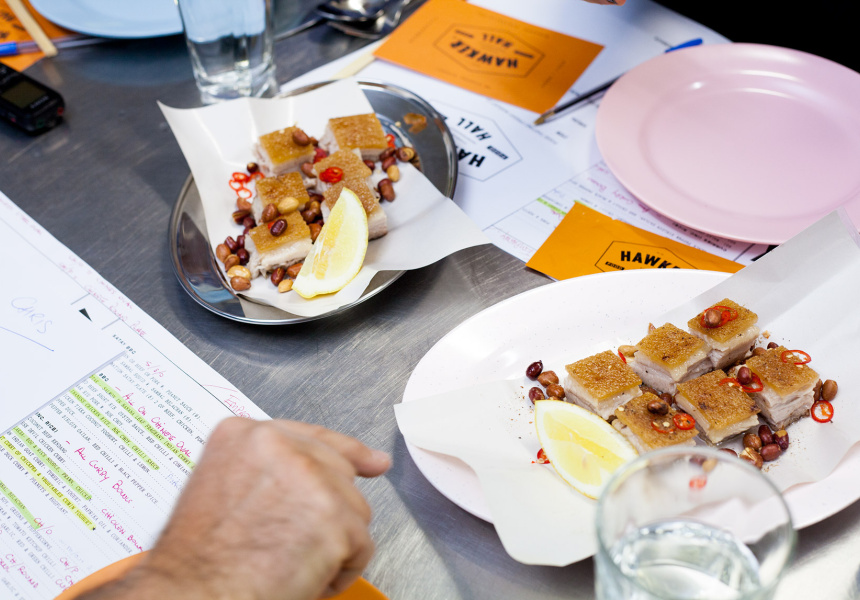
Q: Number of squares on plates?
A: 12